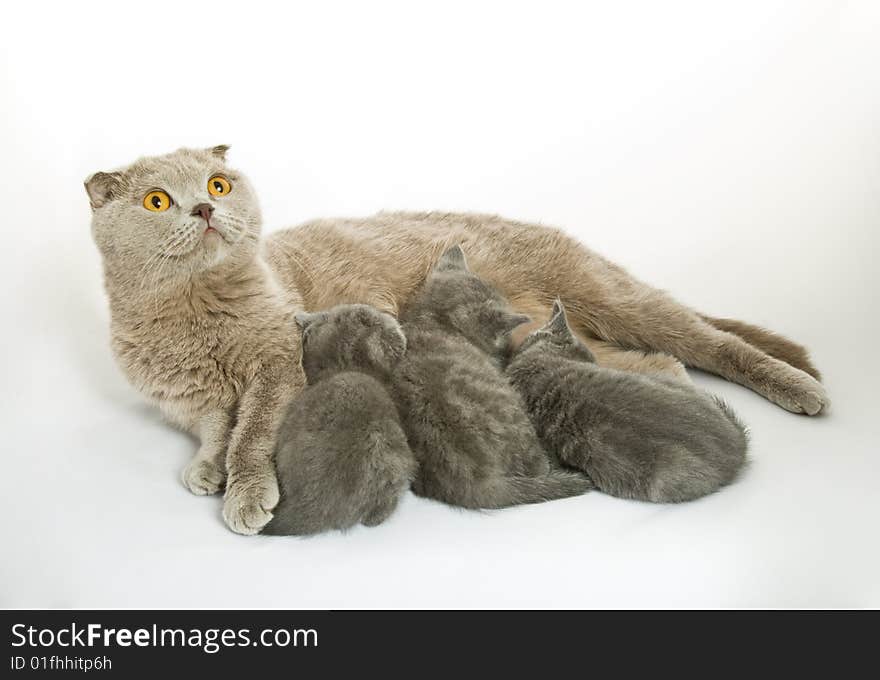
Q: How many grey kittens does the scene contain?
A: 3